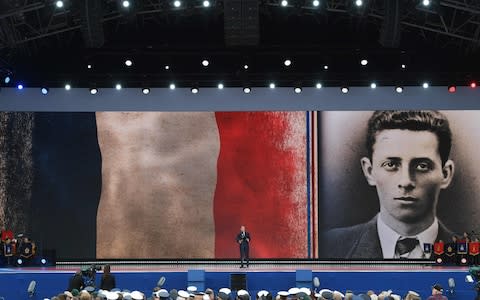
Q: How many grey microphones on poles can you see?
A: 4